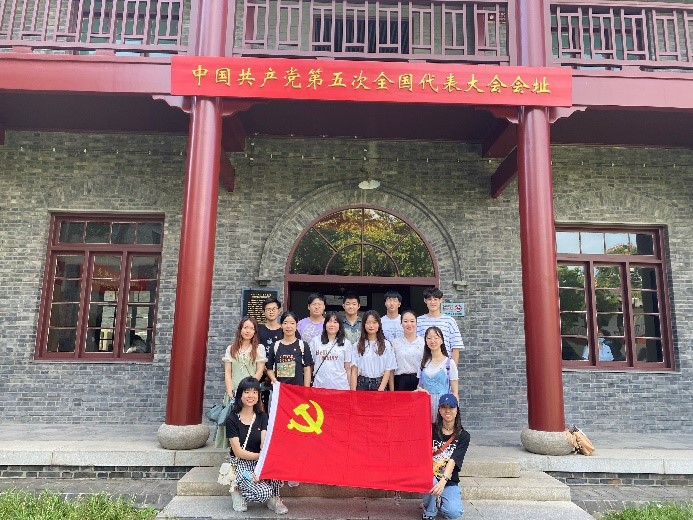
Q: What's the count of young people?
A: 13